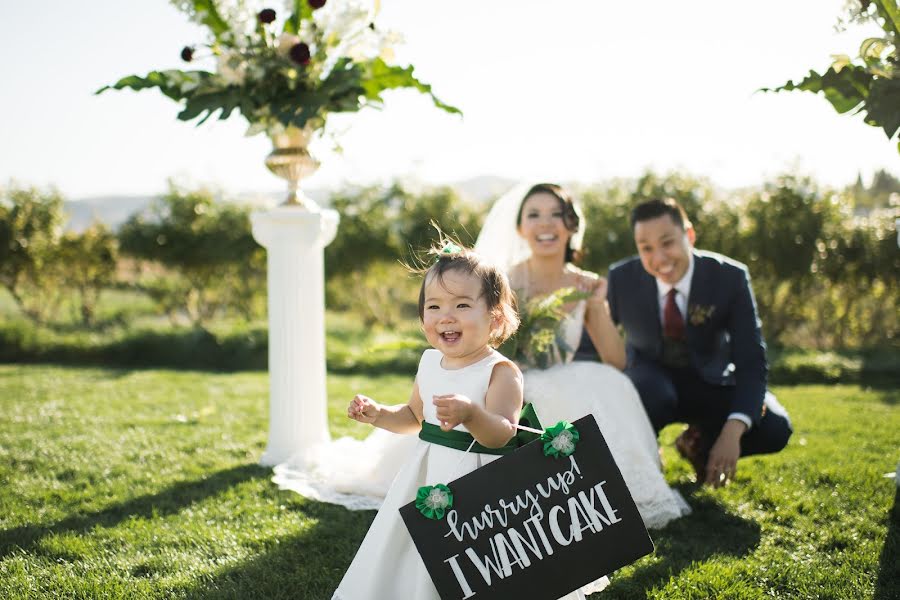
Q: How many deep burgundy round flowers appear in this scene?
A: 4